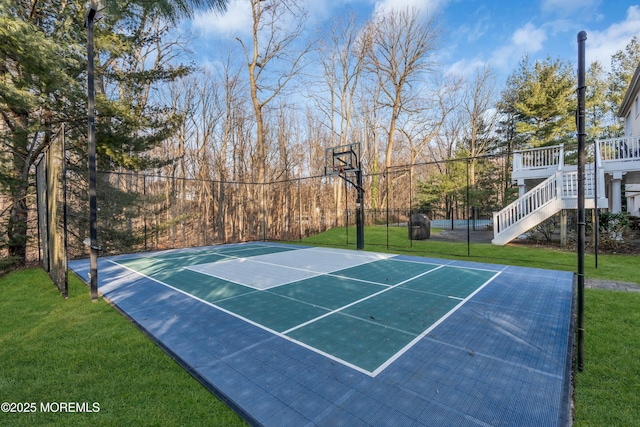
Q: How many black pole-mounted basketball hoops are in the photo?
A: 1